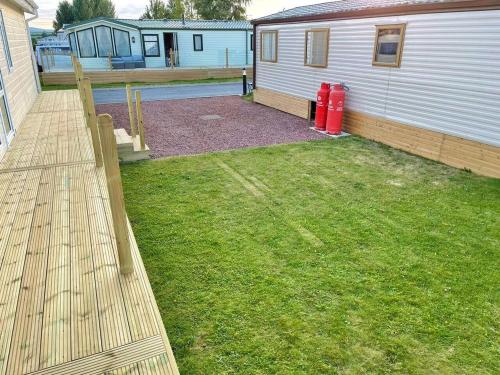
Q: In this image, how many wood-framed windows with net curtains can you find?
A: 2